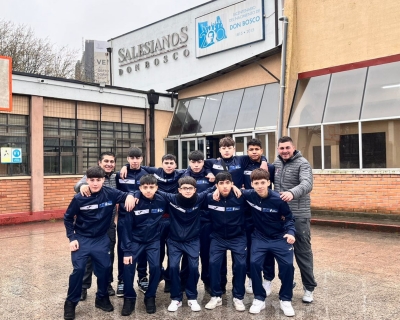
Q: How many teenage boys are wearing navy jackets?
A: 10